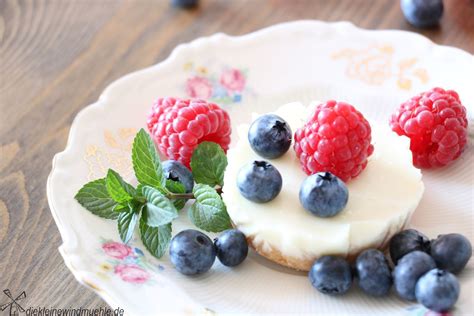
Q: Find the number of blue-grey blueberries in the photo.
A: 14